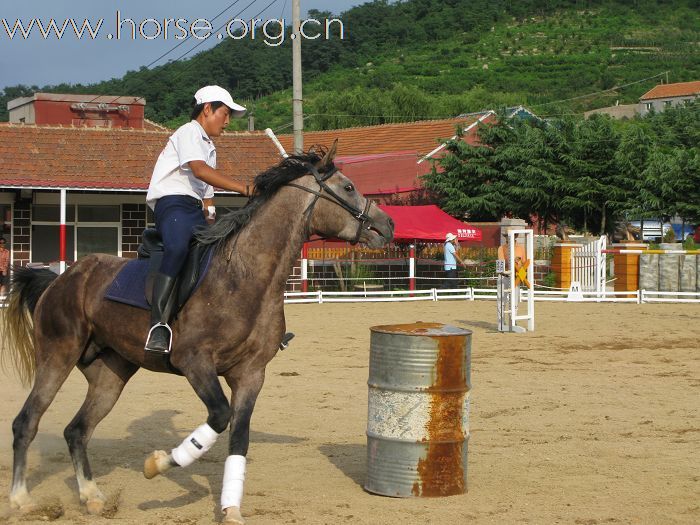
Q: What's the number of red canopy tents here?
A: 1